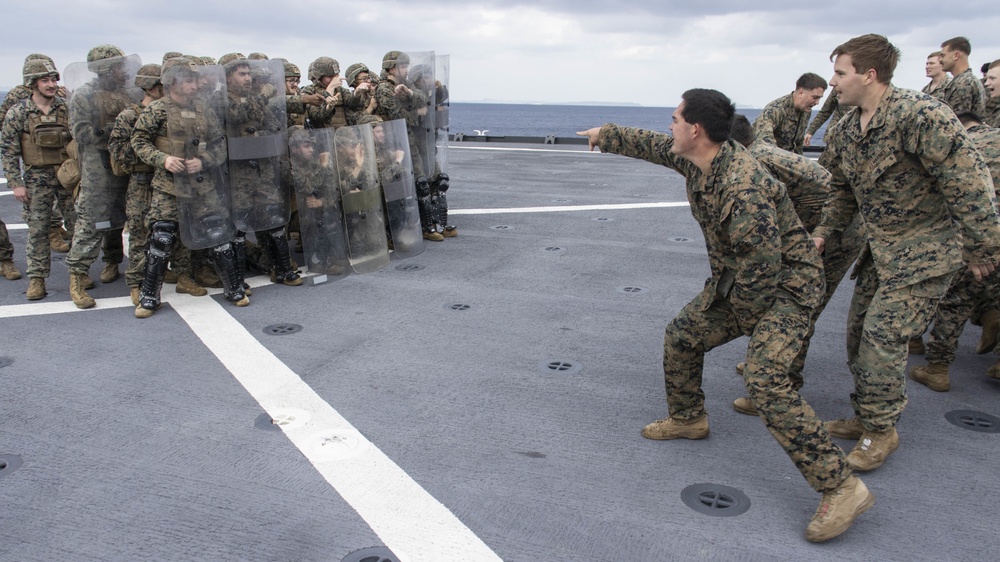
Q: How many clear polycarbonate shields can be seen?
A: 8